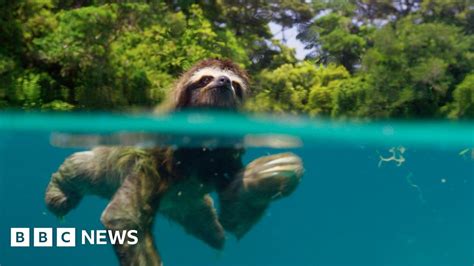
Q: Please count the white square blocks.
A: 3